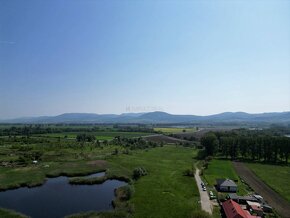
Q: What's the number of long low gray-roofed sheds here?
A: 1